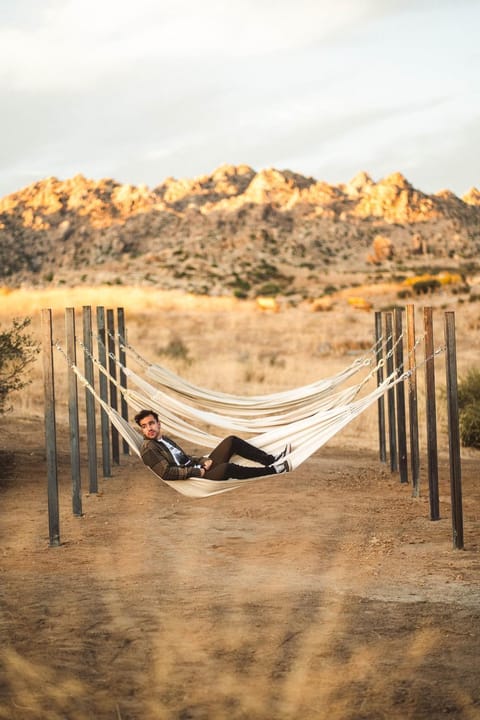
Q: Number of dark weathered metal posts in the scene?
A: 12